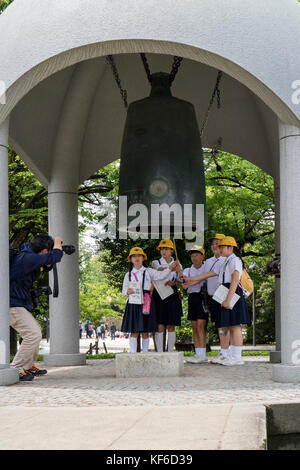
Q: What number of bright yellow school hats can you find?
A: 5